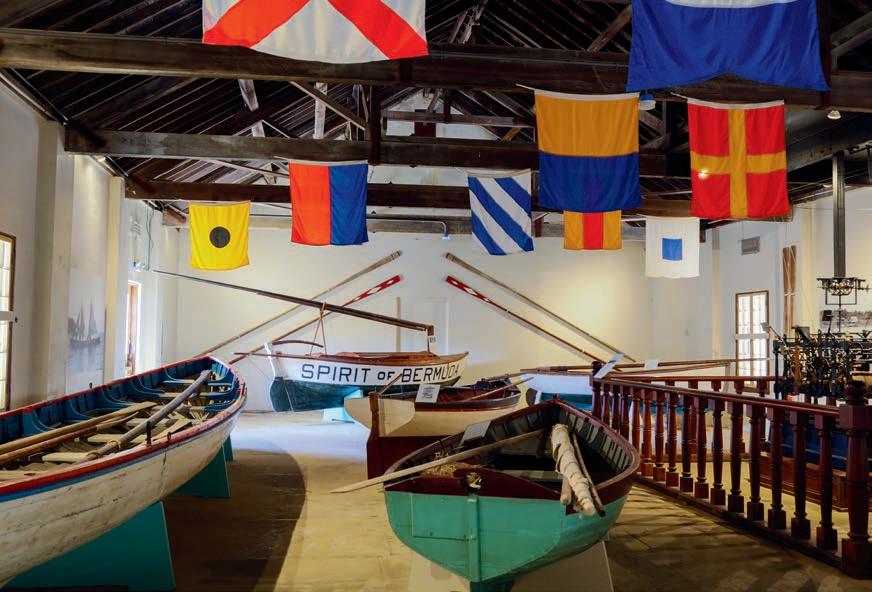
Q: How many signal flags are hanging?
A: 9